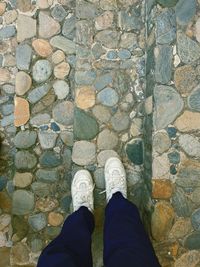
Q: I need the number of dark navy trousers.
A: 1